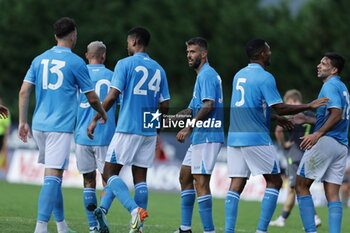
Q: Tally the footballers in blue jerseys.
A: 6